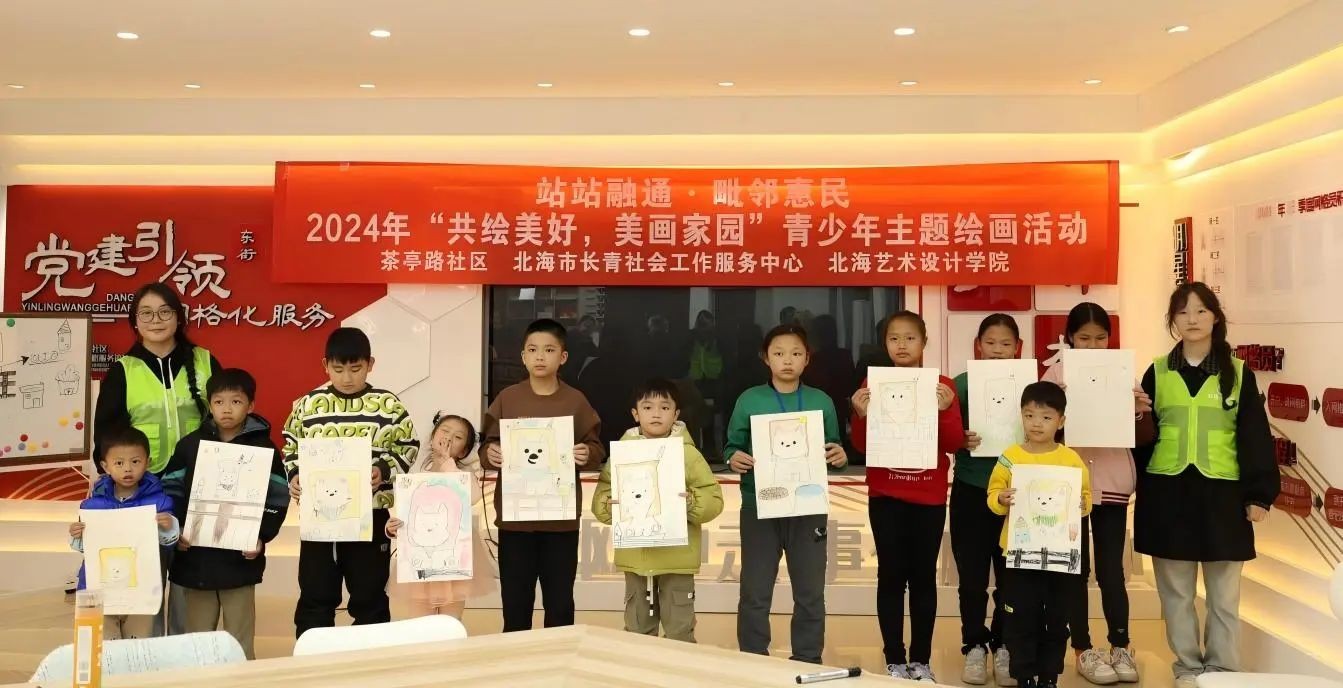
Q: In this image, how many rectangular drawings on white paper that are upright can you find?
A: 11